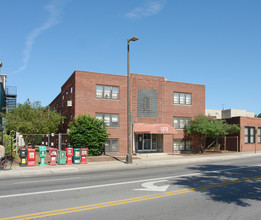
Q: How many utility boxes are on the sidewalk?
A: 8